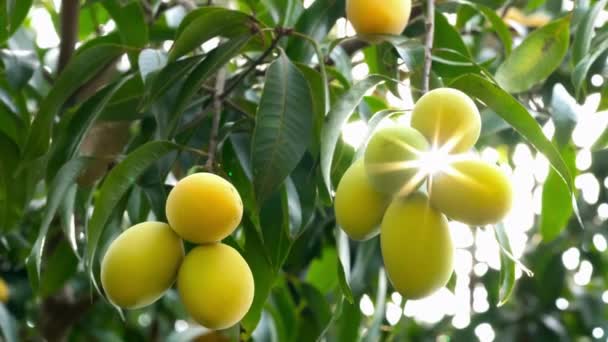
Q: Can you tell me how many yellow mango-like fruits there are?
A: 9